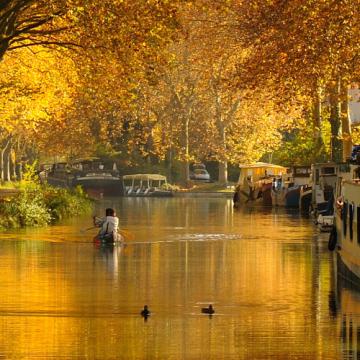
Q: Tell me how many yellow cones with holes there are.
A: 0